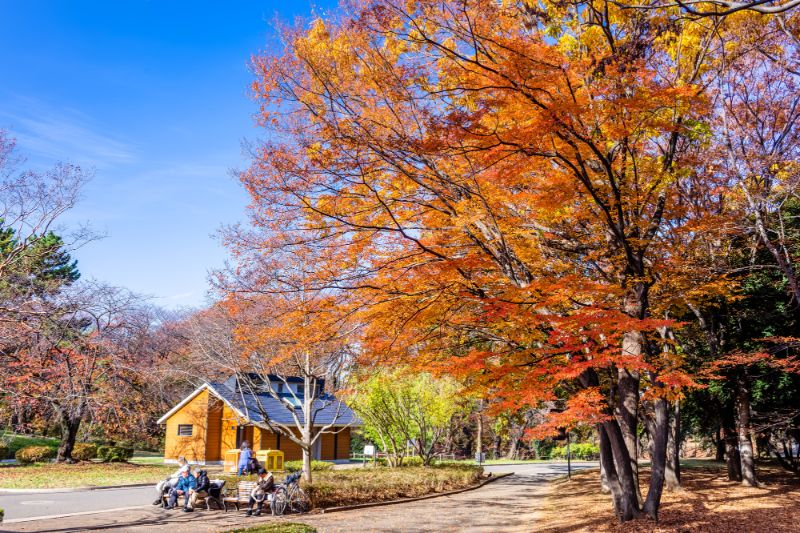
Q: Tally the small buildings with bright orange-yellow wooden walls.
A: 1